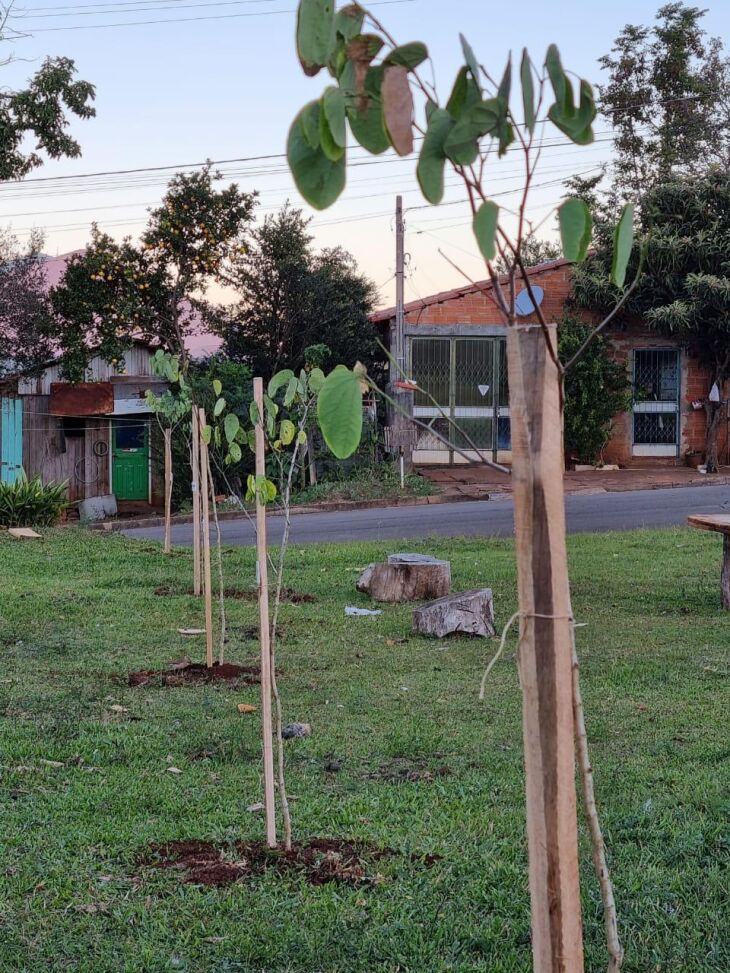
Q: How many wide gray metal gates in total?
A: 1